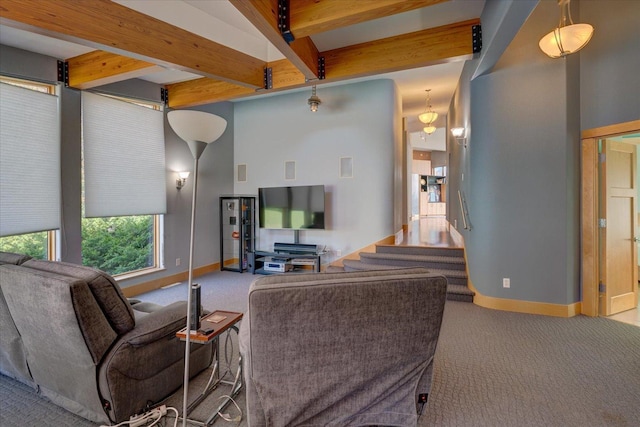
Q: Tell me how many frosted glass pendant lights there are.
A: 3